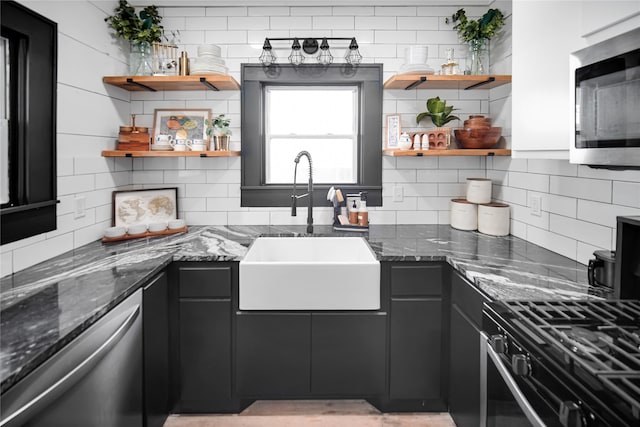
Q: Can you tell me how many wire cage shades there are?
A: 4